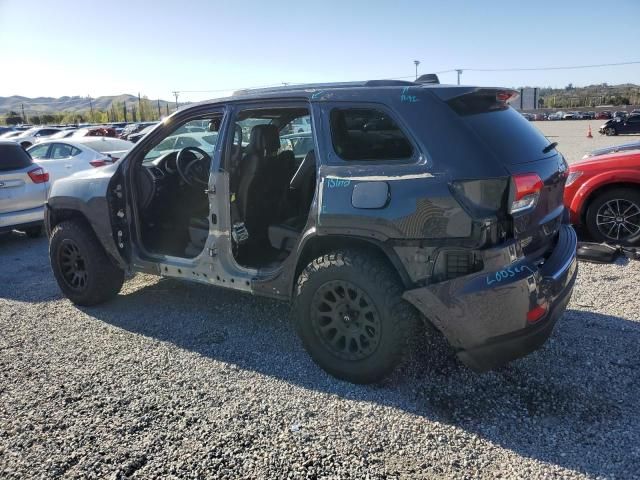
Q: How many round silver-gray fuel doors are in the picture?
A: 1